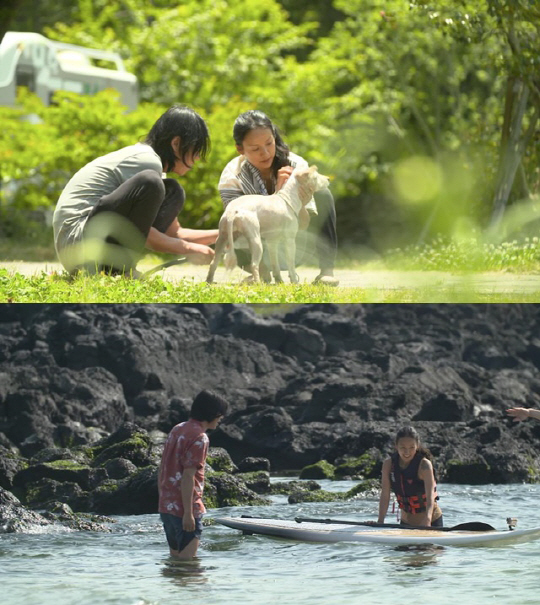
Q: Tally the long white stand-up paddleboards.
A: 1